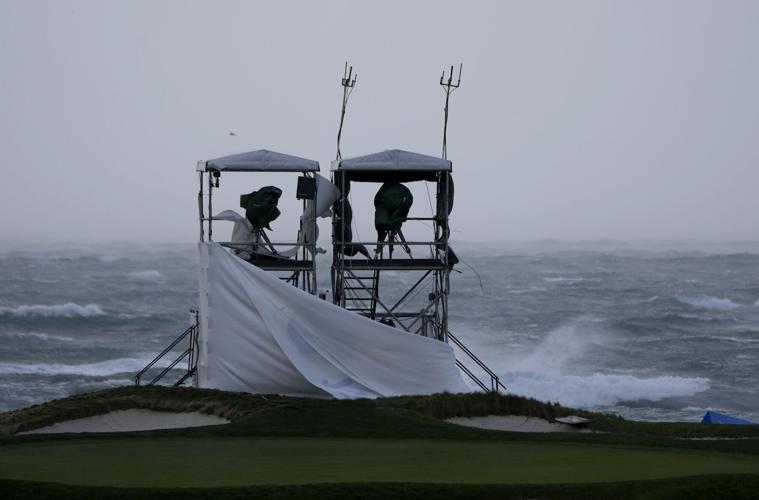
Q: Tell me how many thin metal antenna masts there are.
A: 2